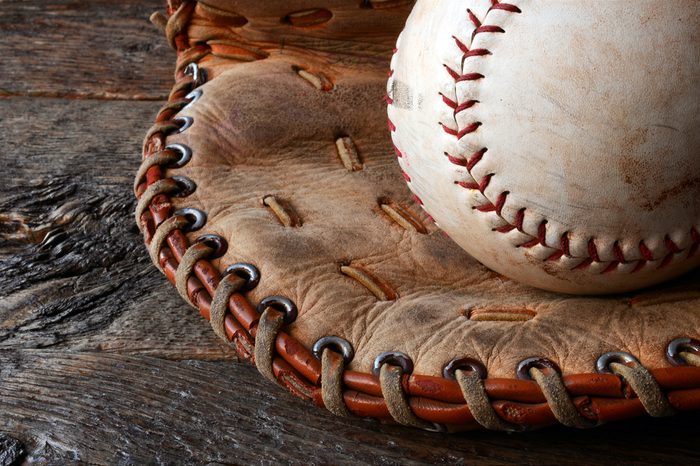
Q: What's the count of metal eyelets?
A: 15